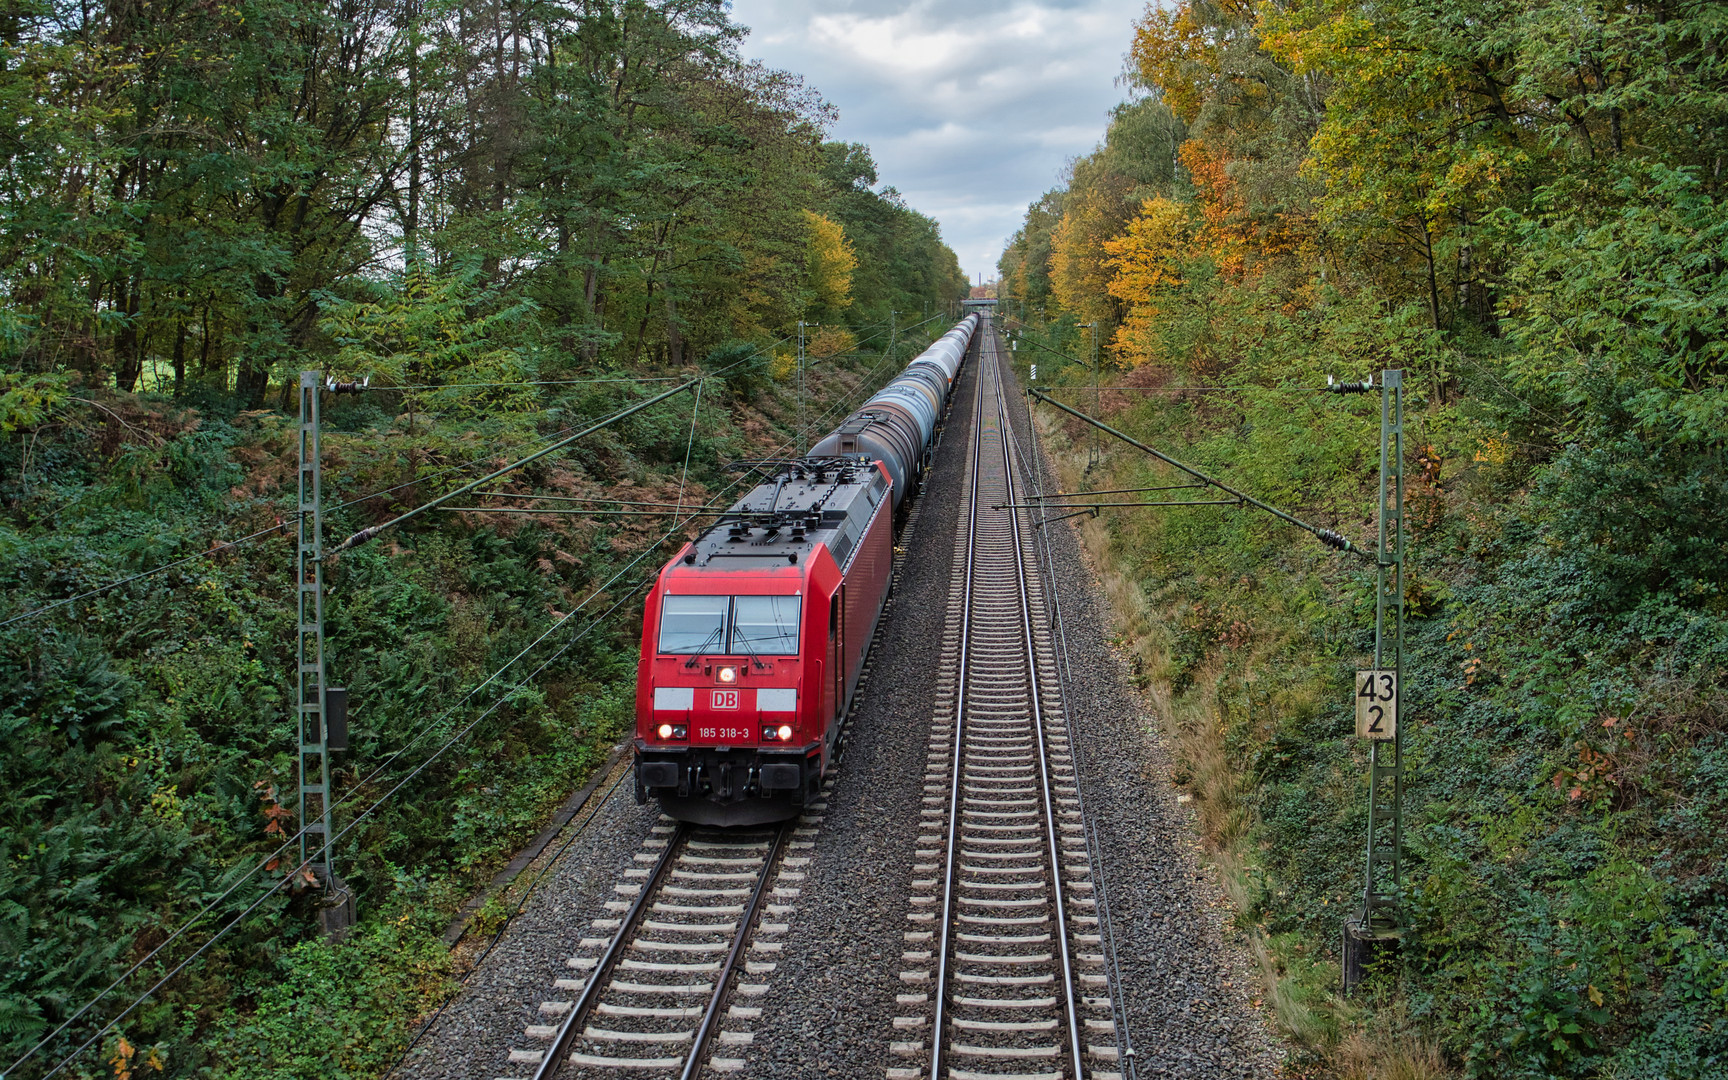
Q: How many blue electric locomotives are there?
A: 0